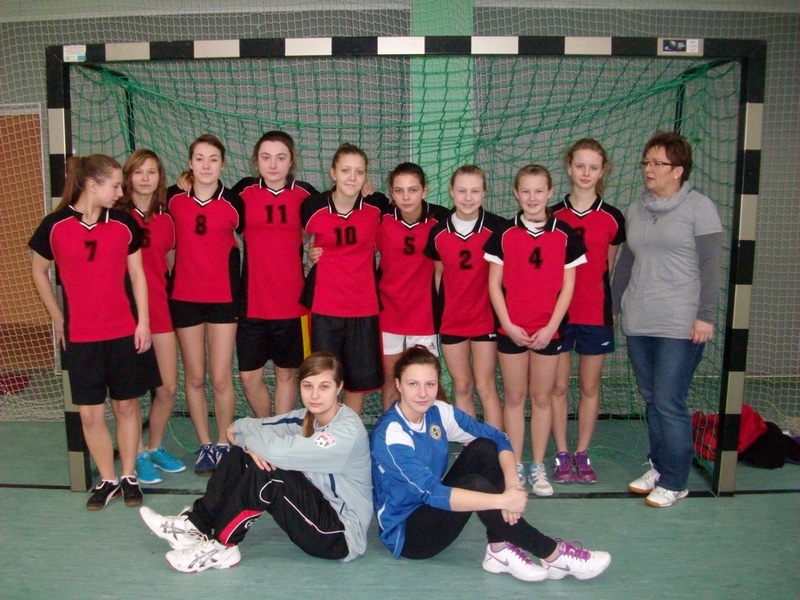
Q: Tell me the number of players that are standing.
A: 9